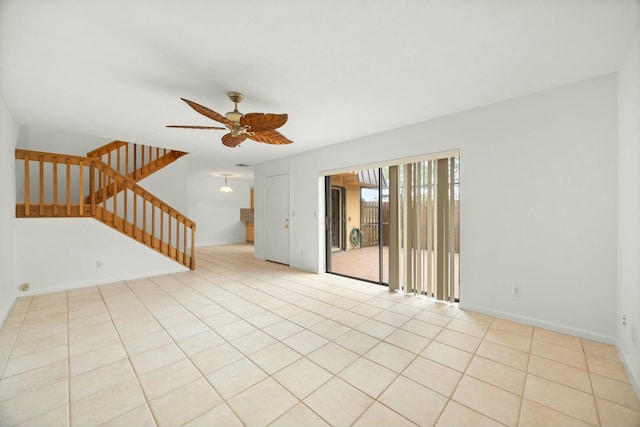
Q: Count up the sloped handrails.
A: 2